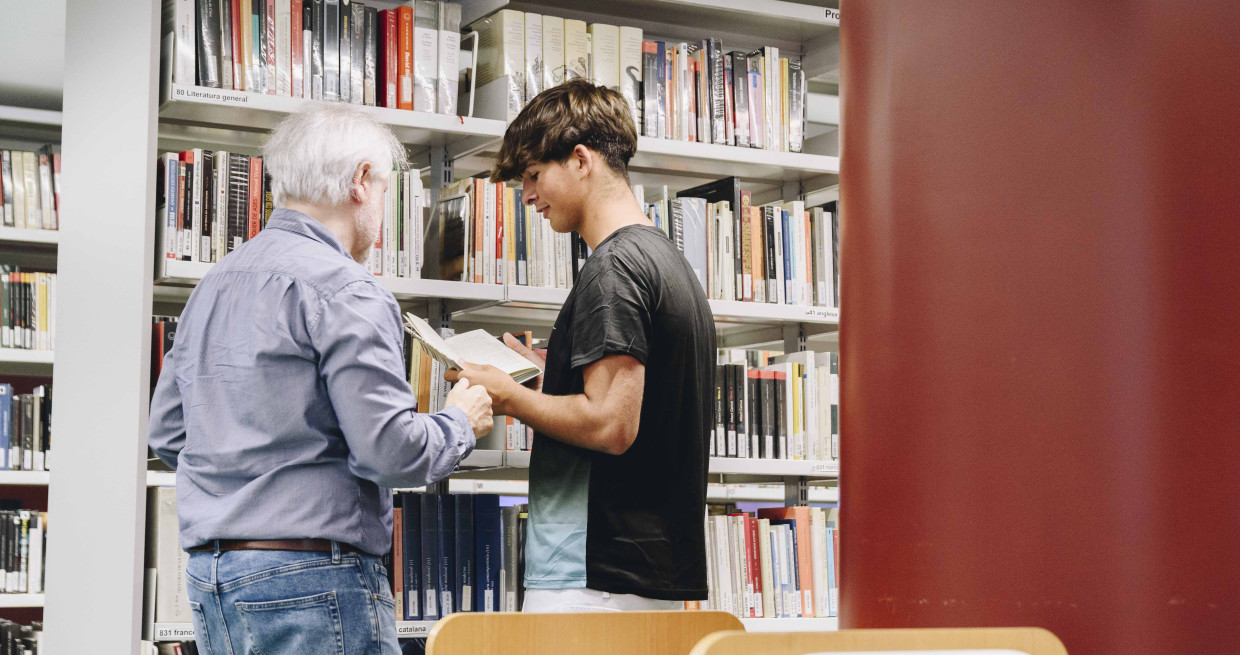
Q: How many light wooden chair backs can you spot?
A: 2